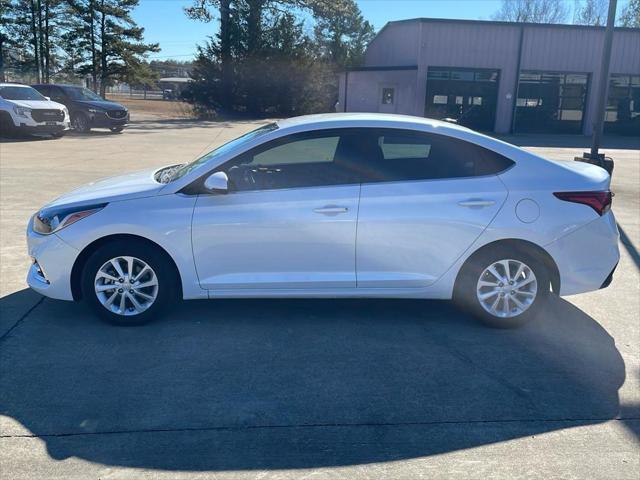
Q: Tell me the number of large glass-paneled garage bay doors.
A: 3